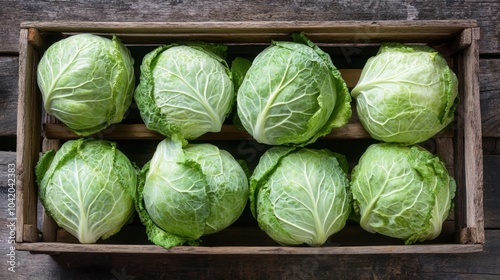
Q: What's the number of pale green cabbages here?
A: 8